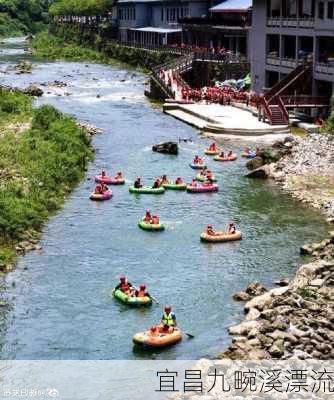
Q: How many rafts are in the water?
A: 14